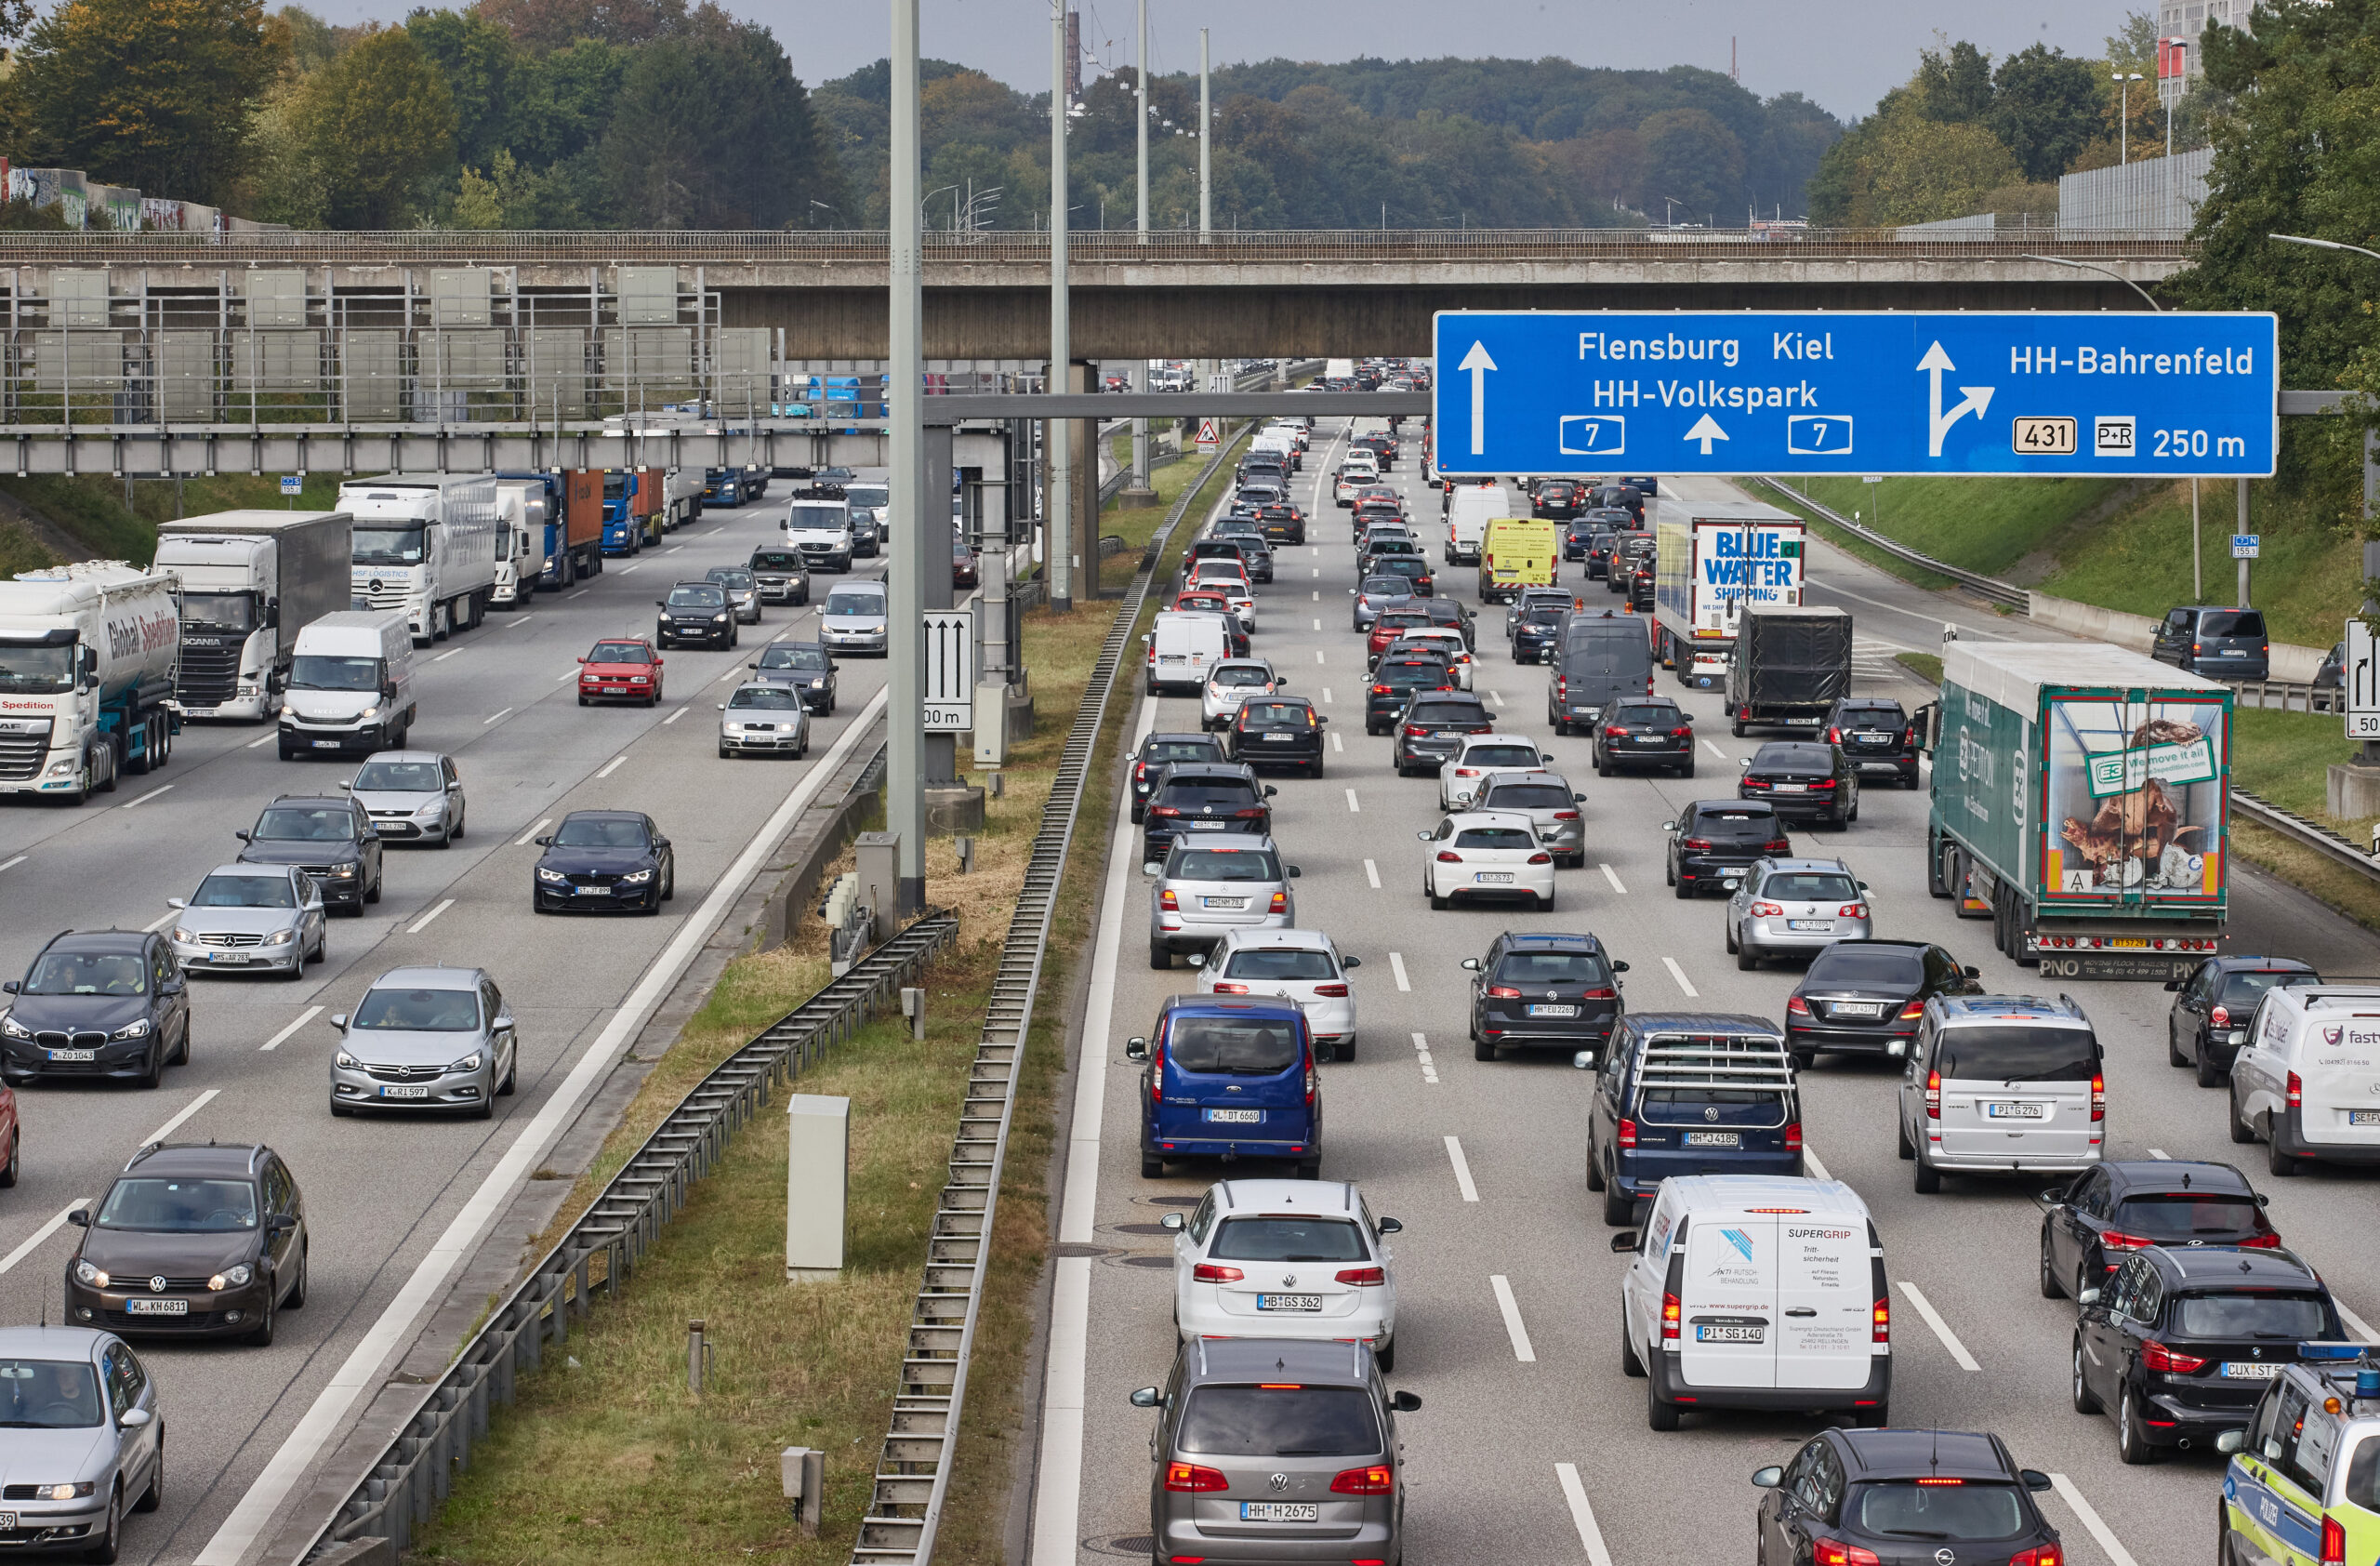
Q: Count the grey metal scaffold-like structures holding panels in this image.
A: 1